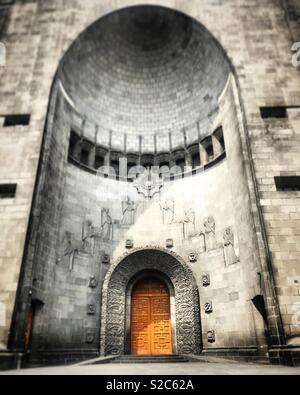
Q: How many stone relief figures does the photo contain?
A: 8